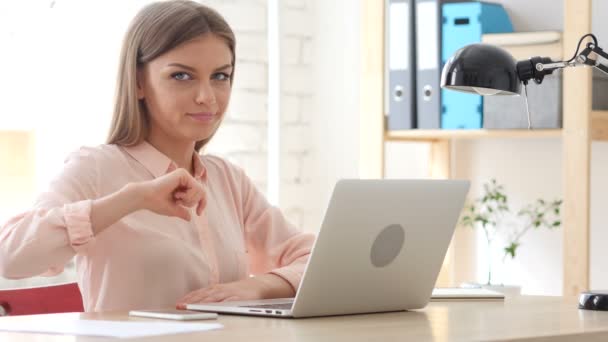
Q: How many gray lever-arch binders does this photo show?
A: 2